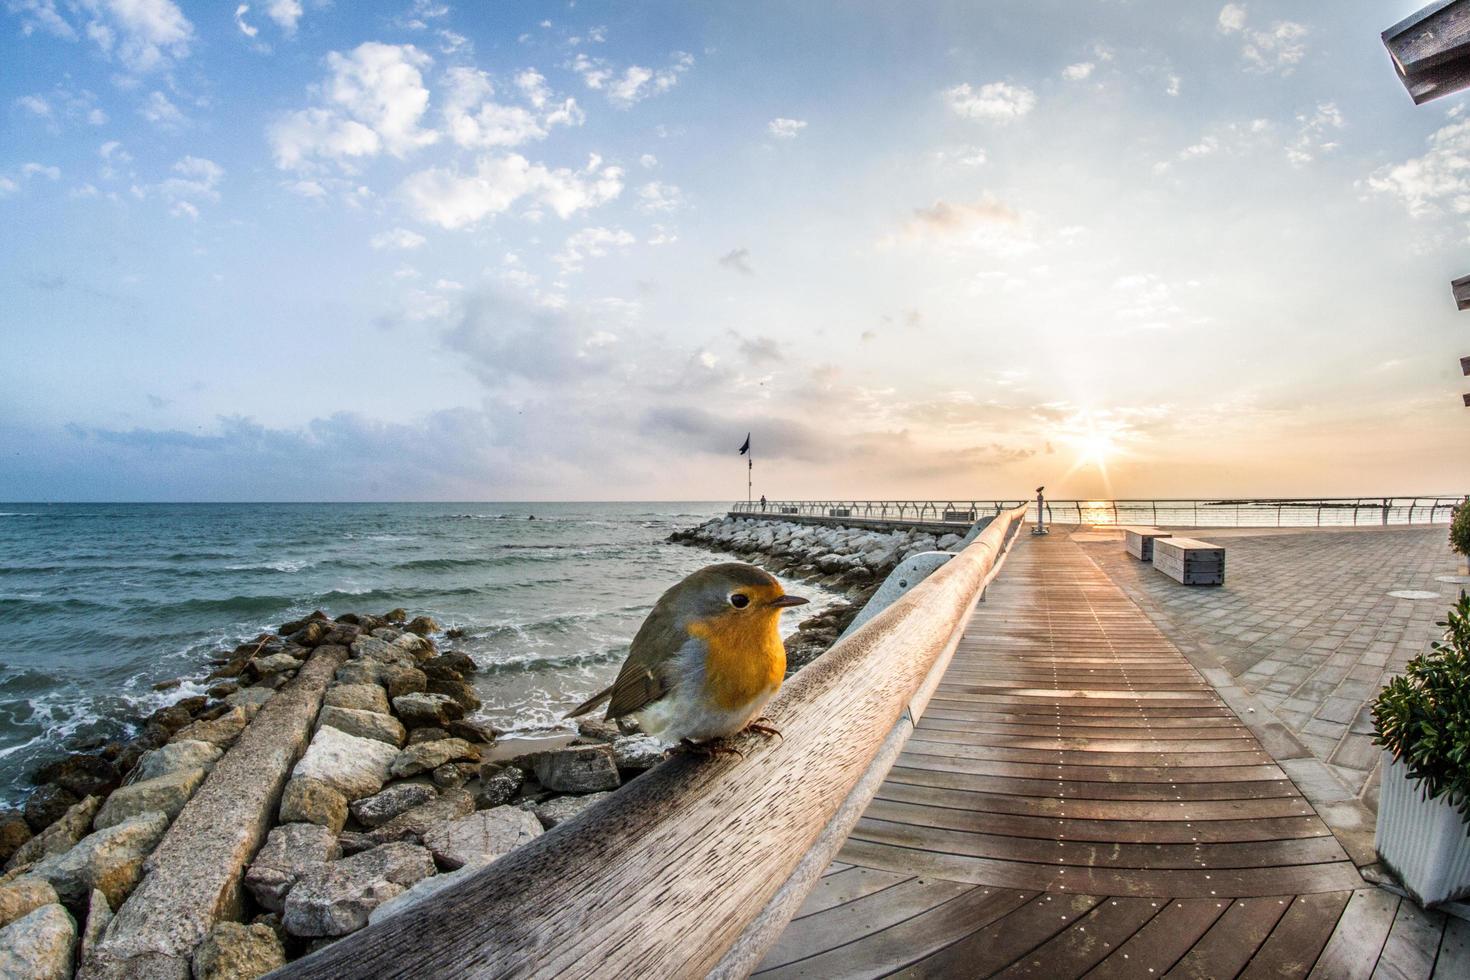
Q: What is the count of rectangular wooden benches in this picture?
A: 2